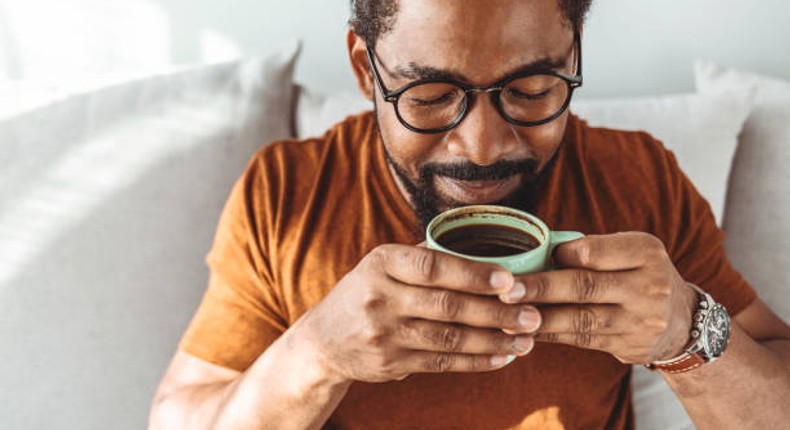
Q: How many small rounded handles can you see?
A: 1